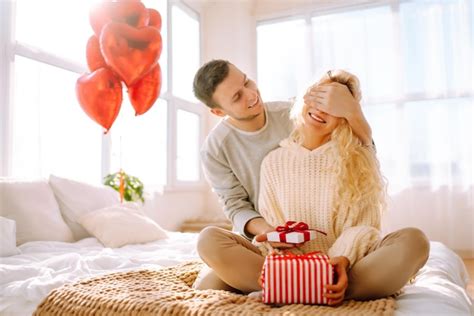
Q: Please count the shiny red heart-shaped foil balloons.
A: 6